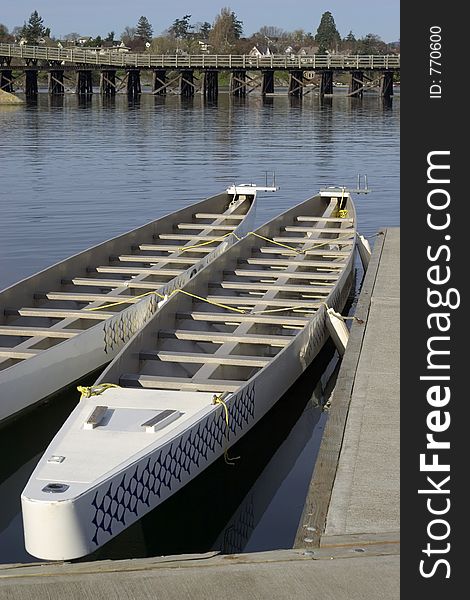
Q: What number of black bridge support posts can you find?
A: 15